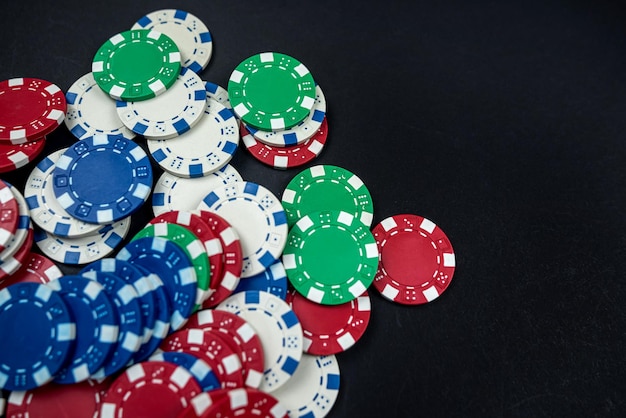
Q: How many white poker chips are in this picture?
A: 13